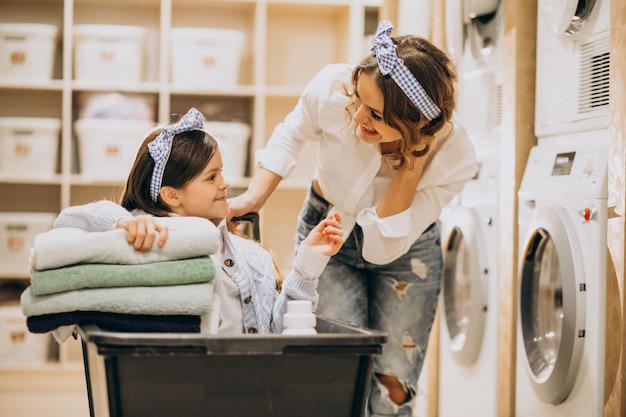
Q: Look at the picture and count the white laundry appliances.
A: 4